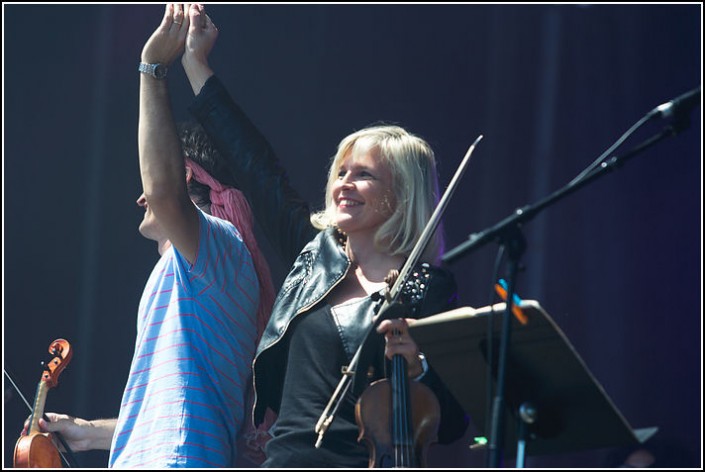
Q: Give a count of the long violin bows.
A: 2